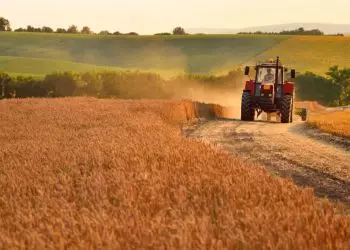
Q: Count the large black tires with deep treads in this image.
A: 2